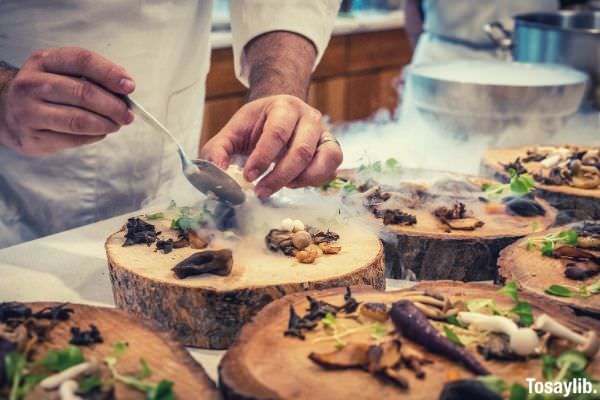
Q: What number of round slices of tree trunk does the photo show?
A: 6